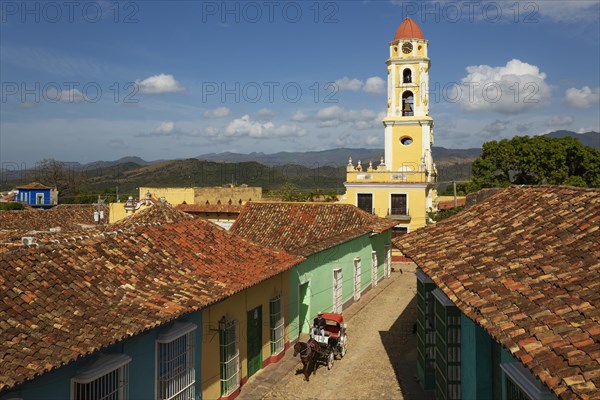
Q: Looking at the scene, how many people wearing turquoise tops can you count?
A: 0